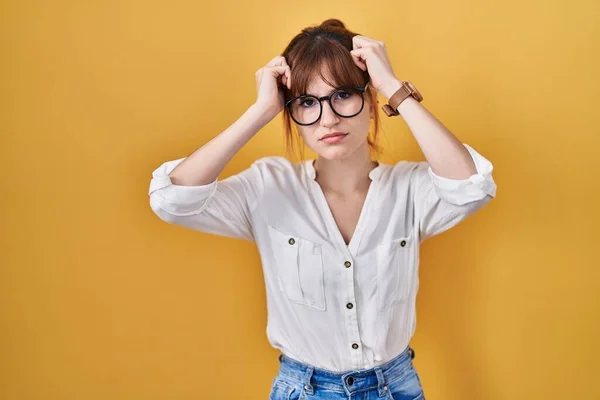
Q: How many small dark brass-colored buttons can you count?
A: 5